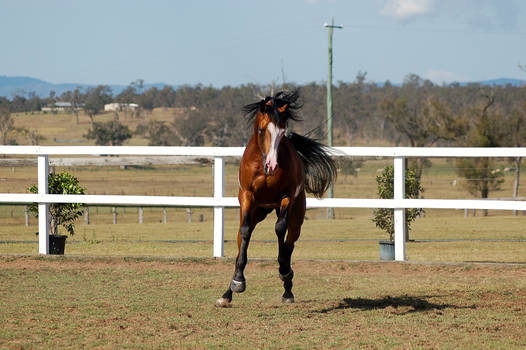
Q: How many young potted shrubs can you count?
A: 2